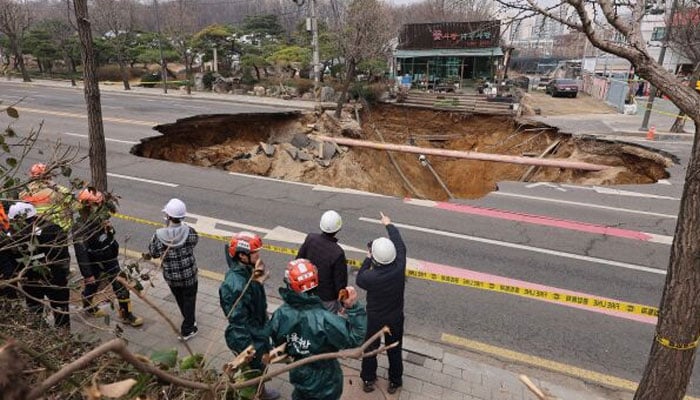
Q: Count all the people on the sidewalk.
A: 9